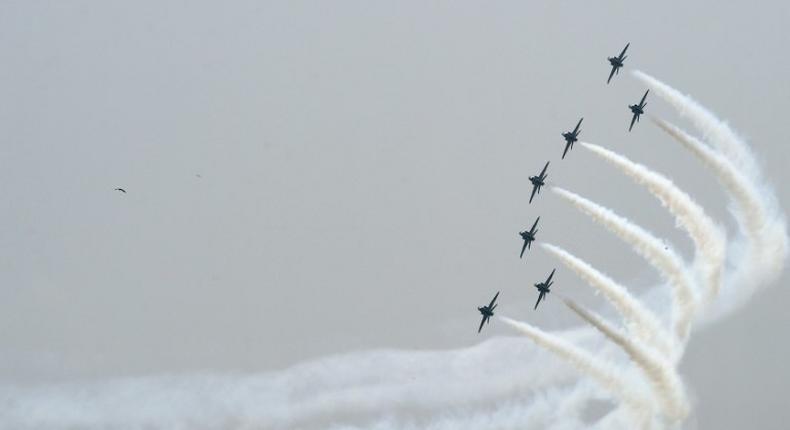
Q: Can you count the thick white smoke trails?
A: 7